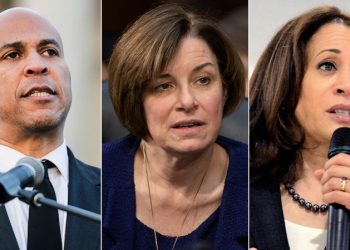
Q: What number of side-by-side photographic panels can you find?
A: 3